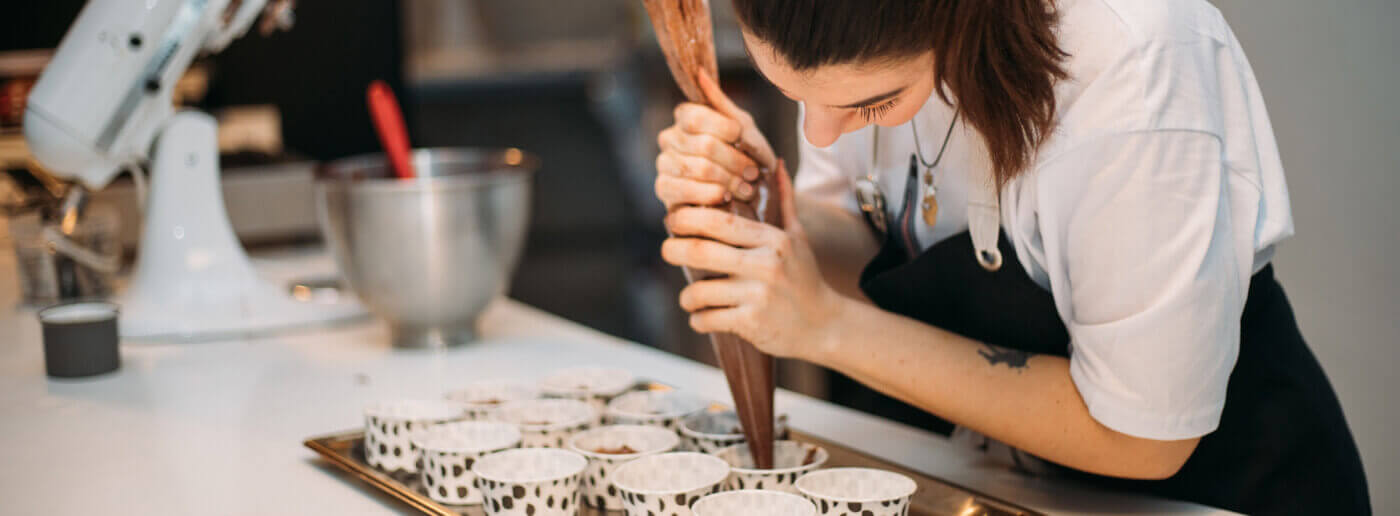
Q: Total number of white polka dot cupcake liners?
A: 13